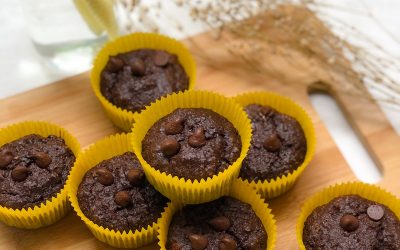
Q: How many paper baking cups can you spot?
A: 7